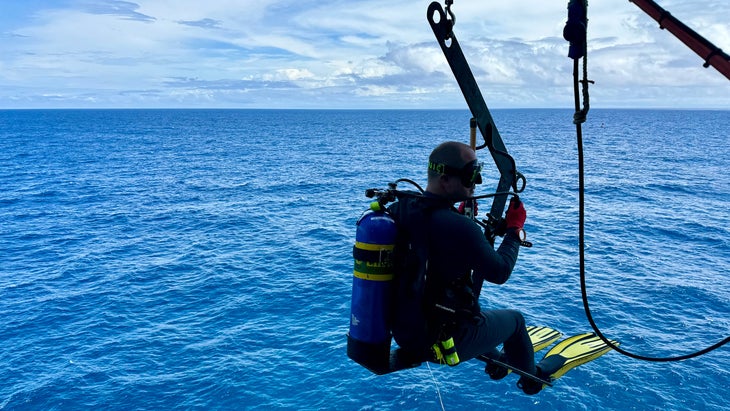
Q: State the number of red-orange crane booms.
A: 1